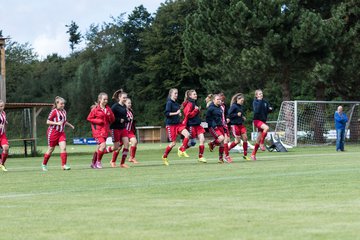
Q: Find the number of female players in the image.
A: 11